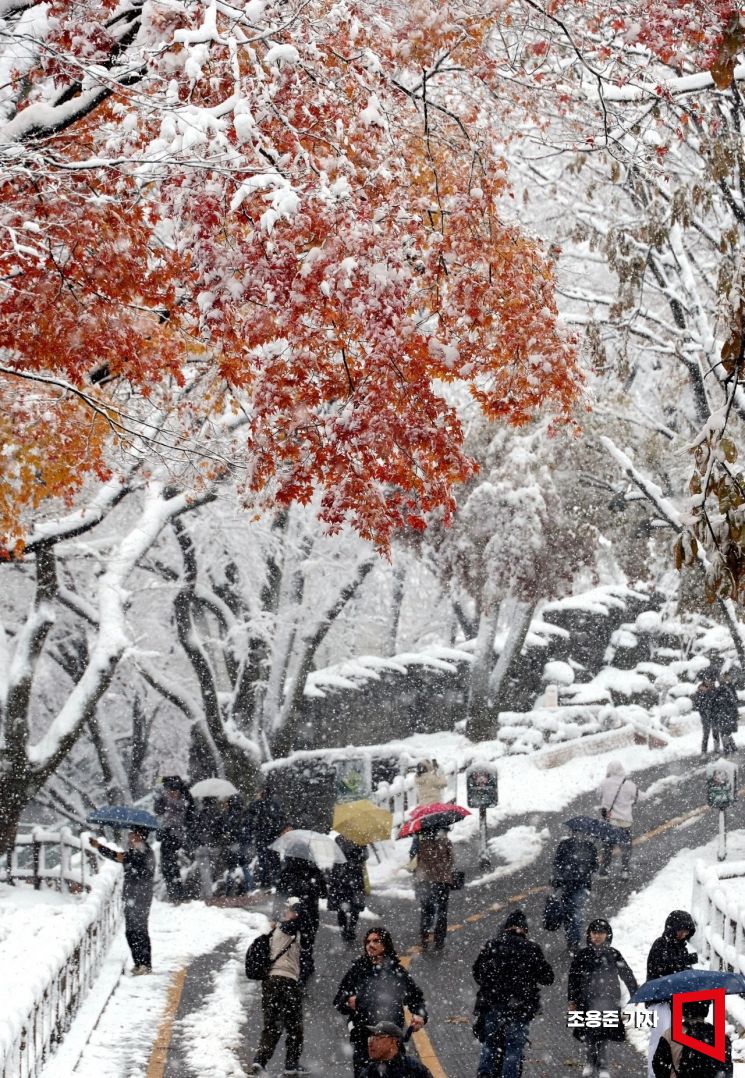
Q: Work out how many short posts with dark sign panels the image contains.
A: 2